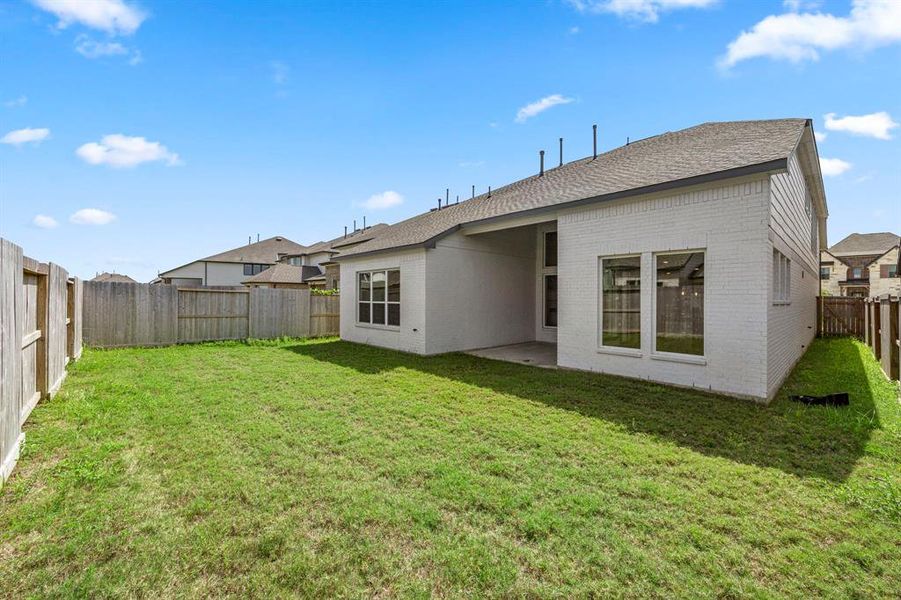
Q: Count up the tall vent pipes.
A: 3